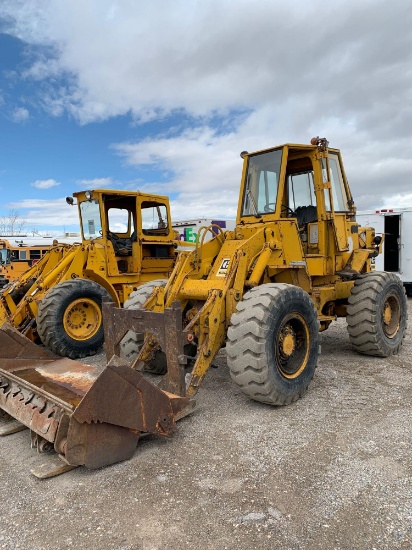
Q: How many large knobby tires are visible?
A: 4